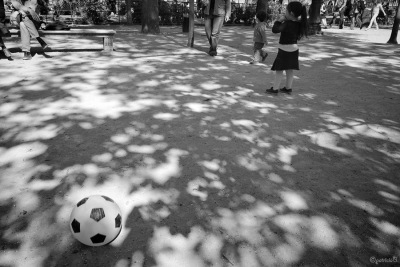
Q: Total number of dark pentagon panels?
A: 6